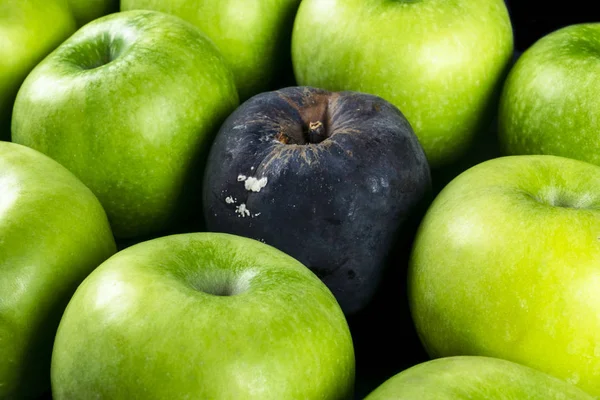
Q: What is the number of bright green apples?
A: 10